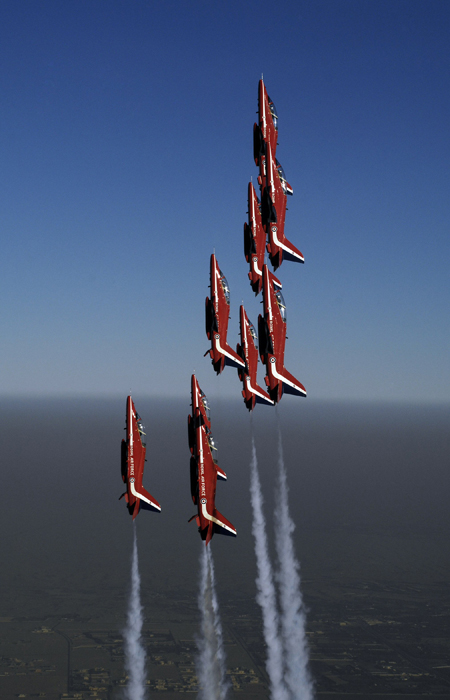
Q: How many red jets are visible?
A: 9